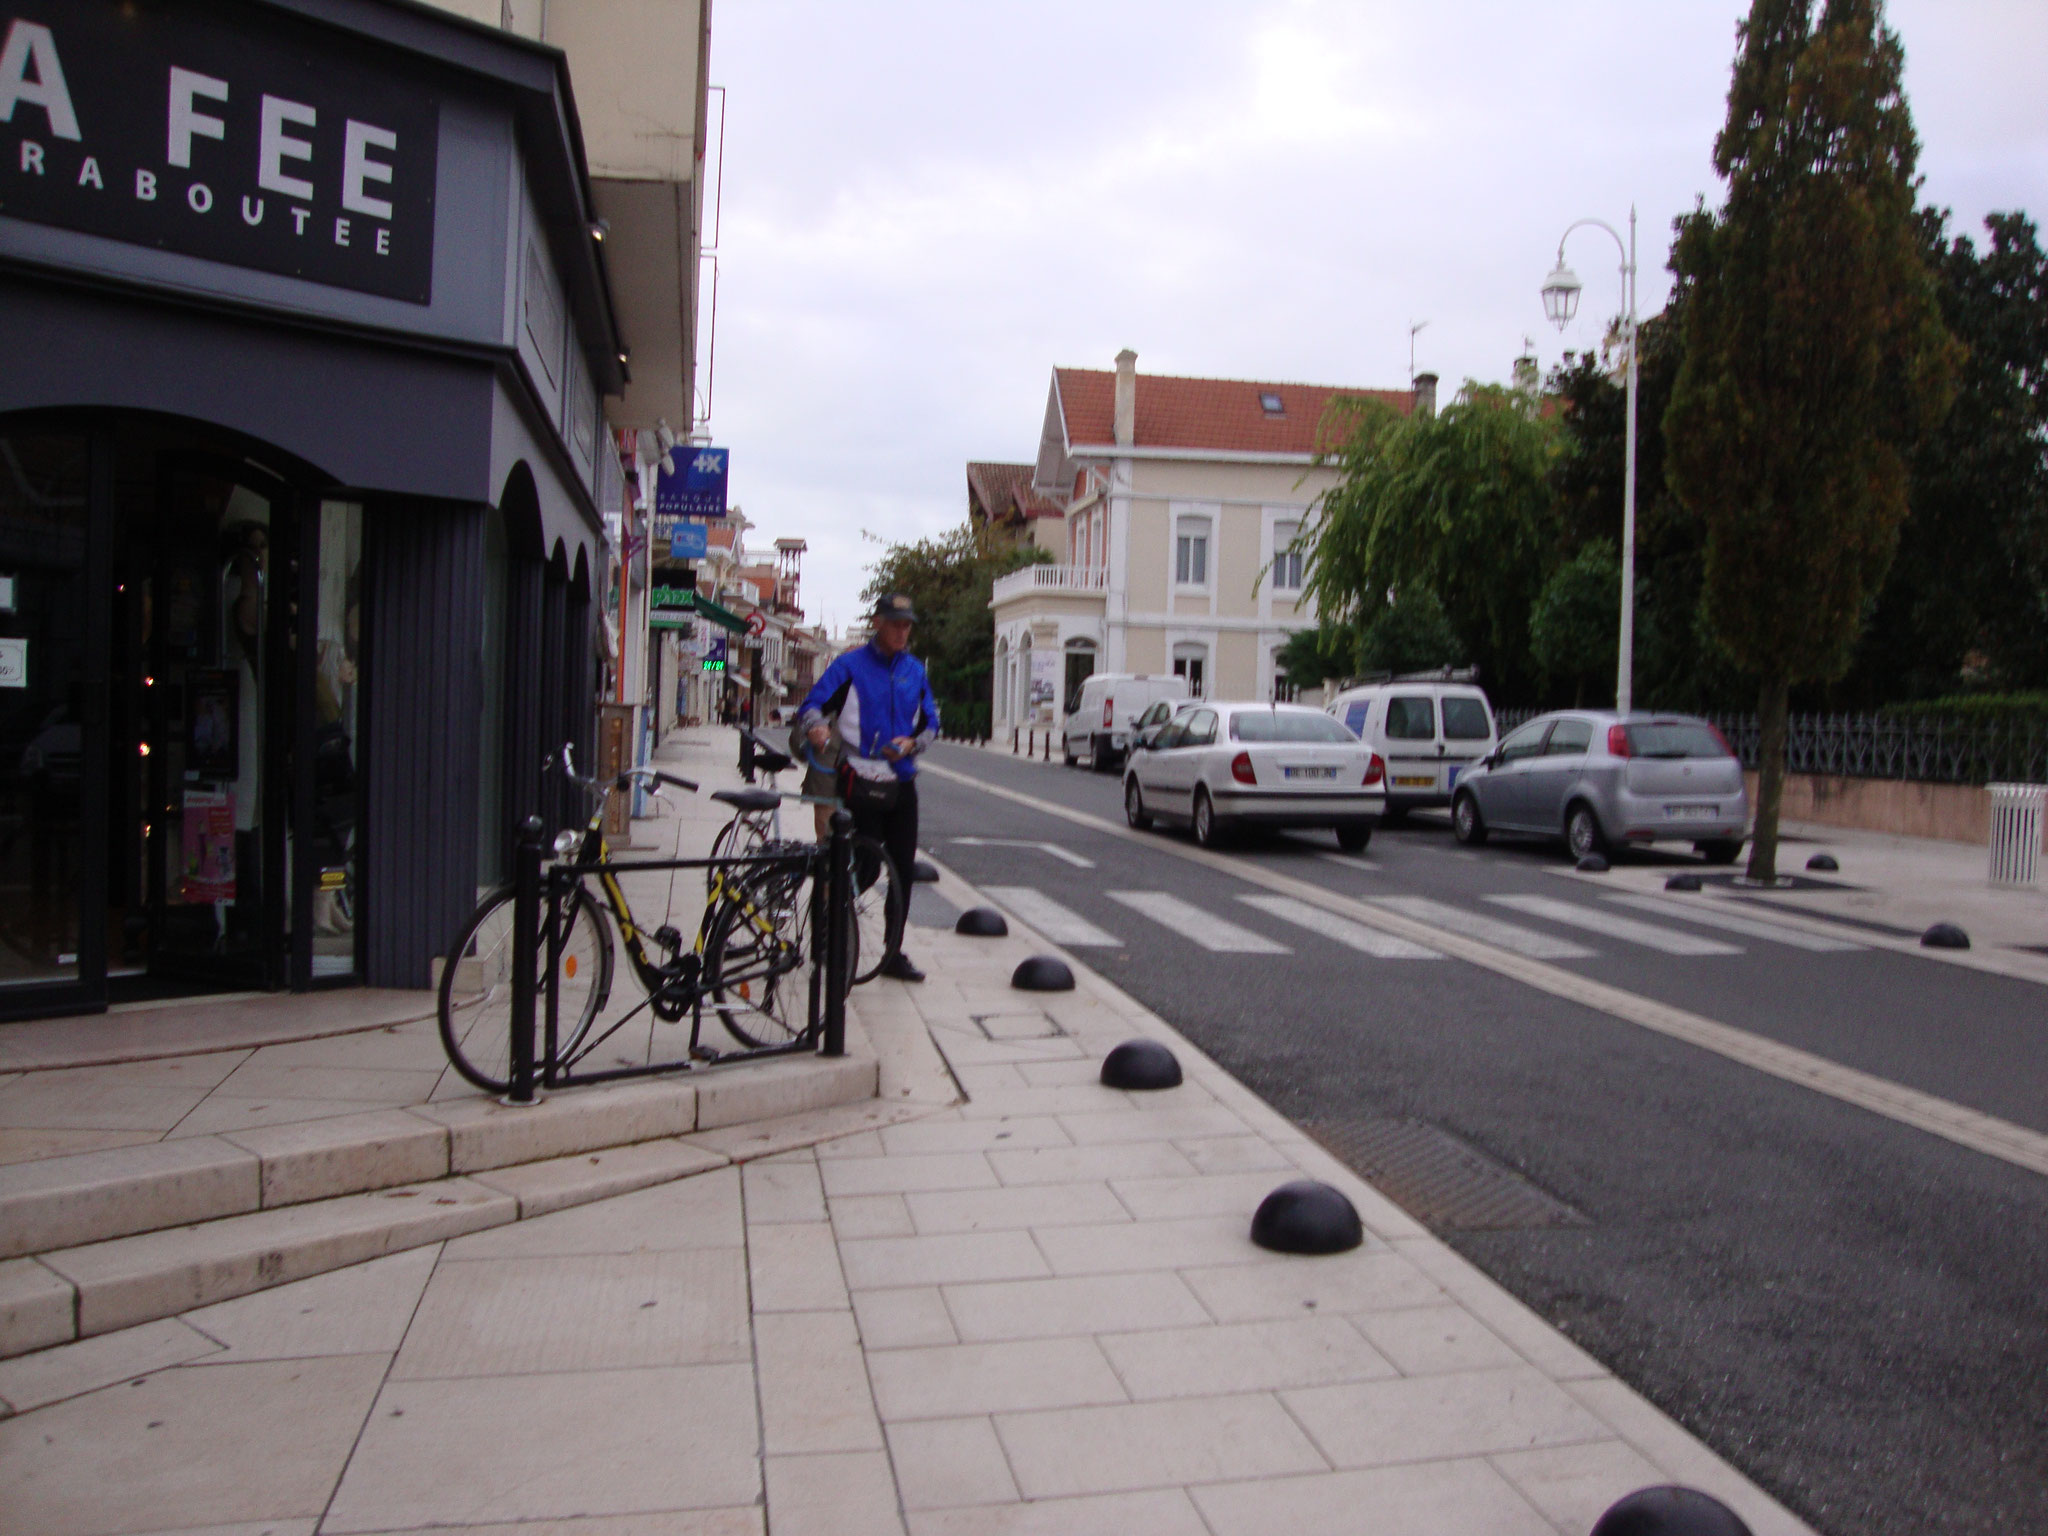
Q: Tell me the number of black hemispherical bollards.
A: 10